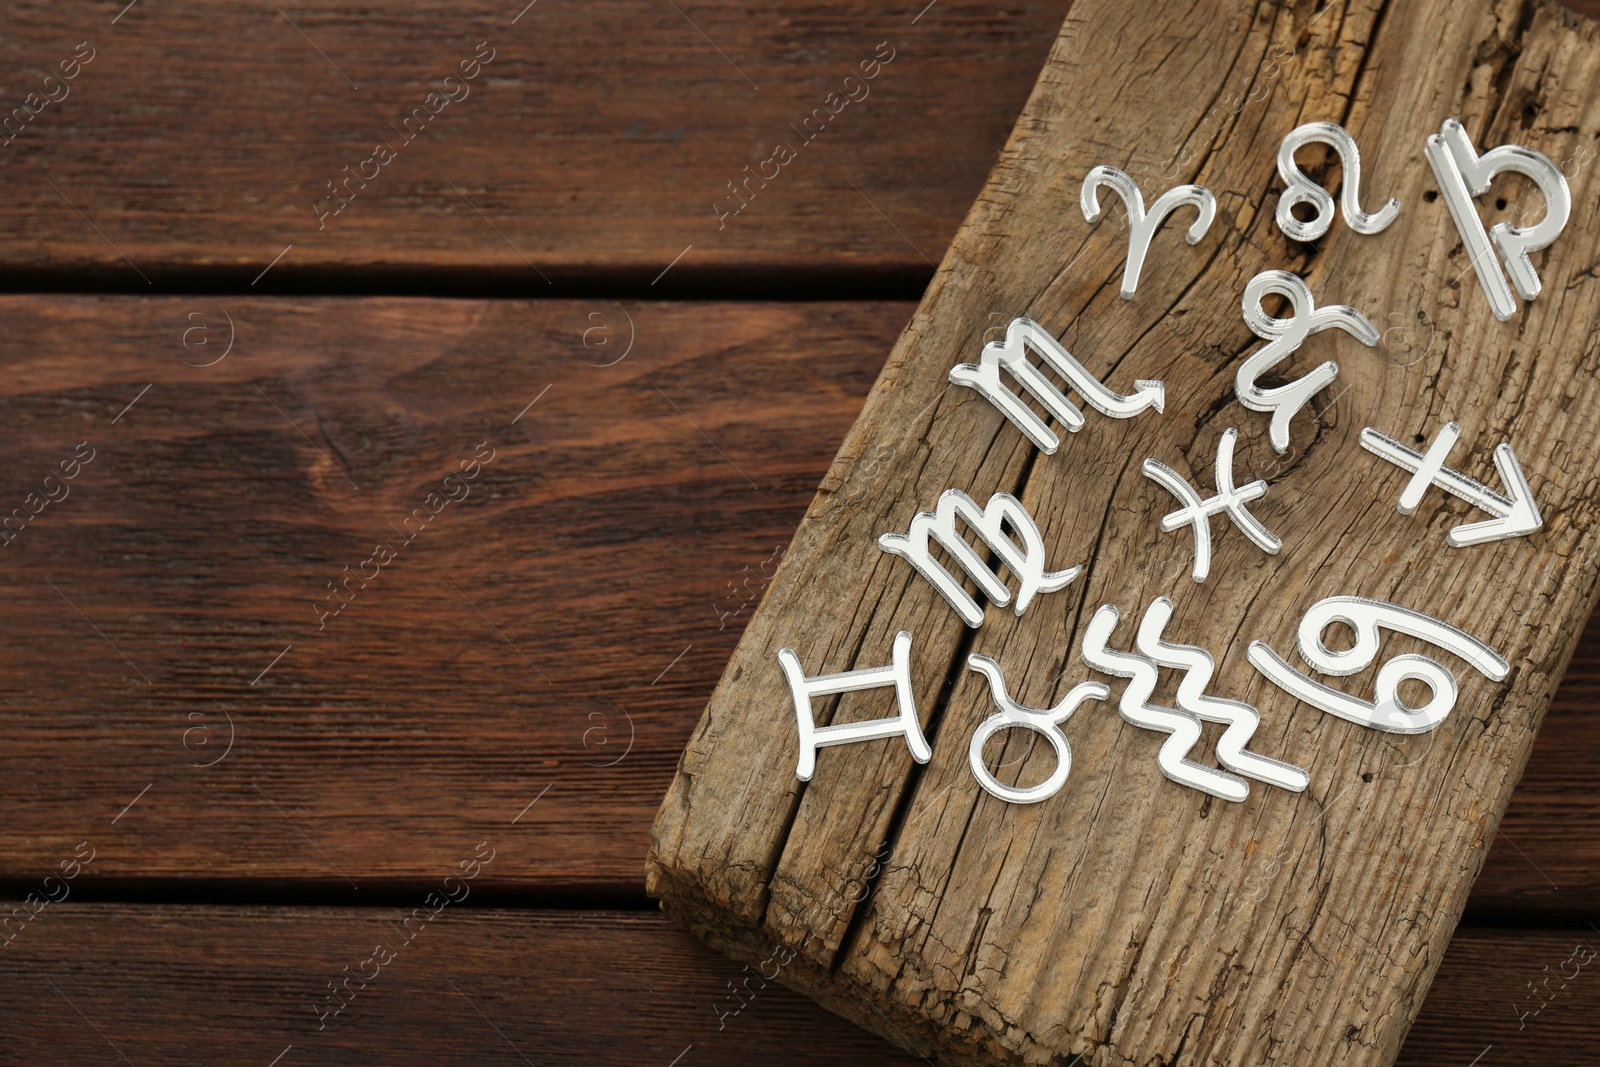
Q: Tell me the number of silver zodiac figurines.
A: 12